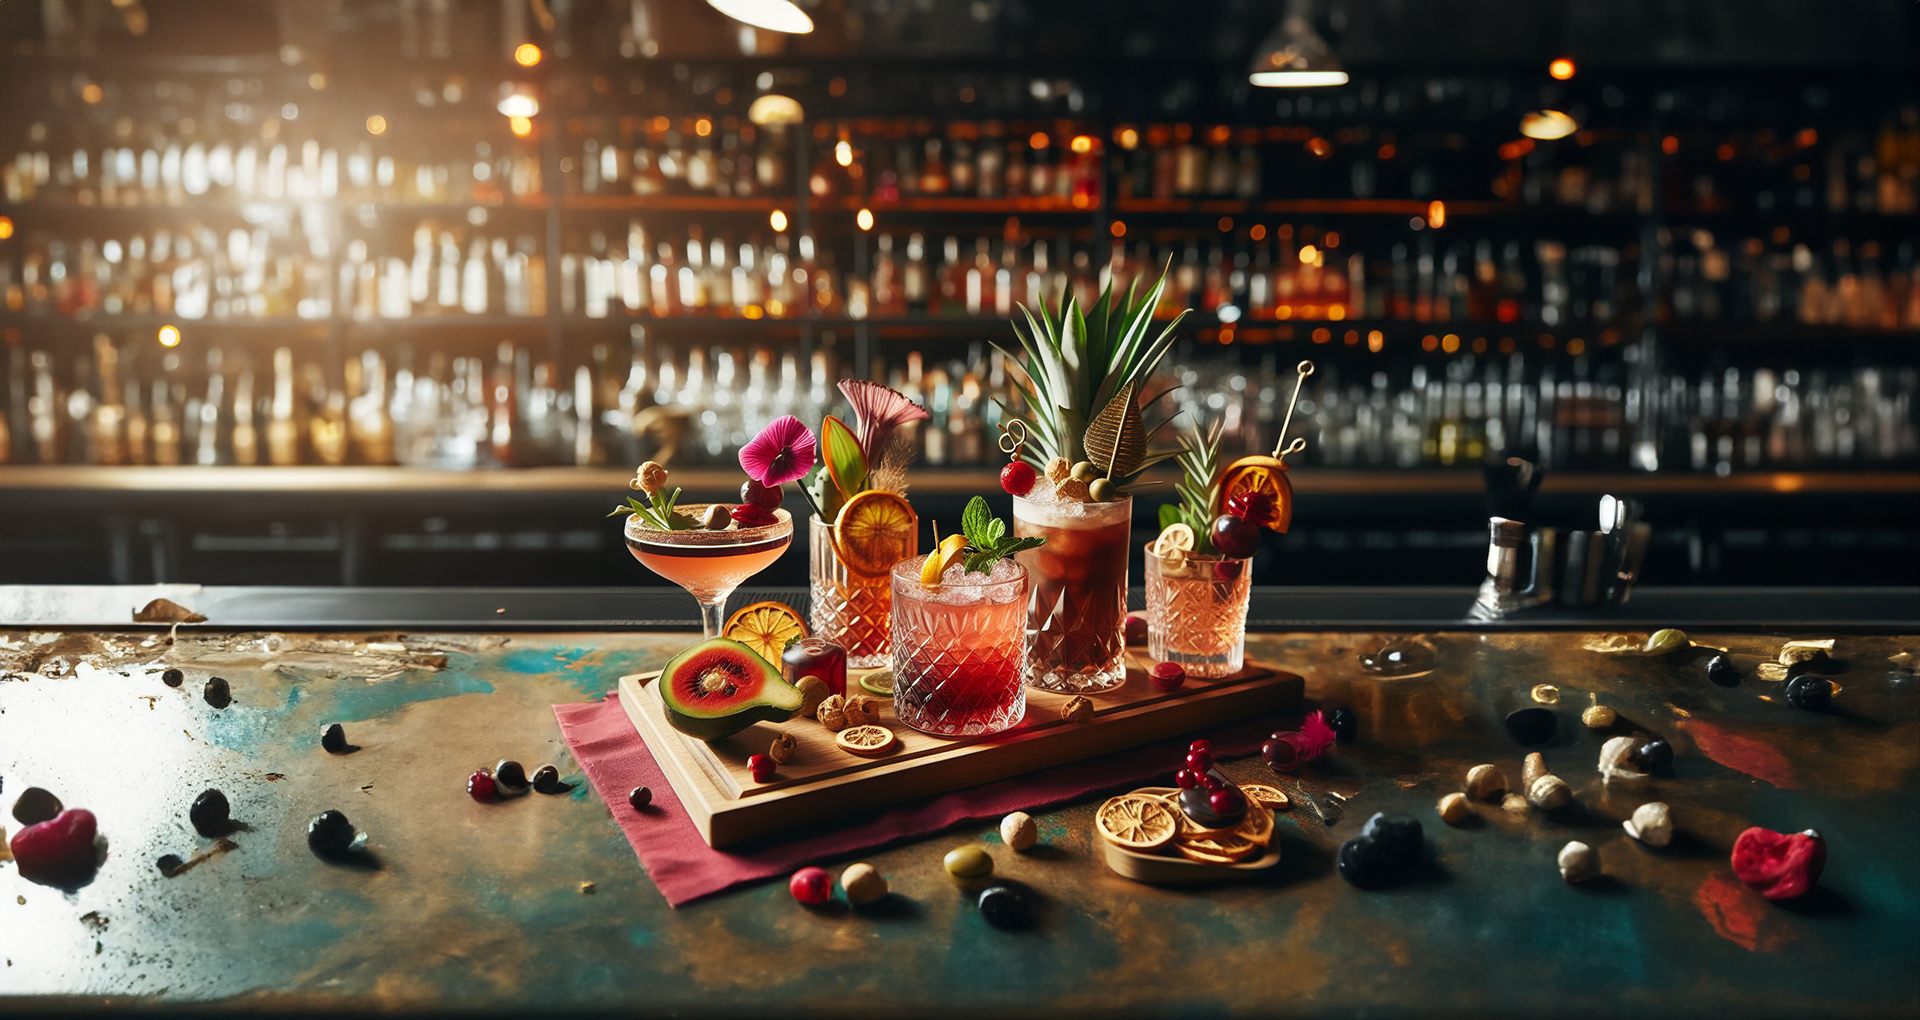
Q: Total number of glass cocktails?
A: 5